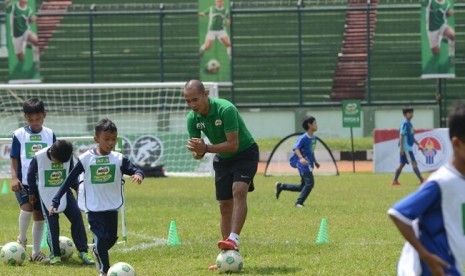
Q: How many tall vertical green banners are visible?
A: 3